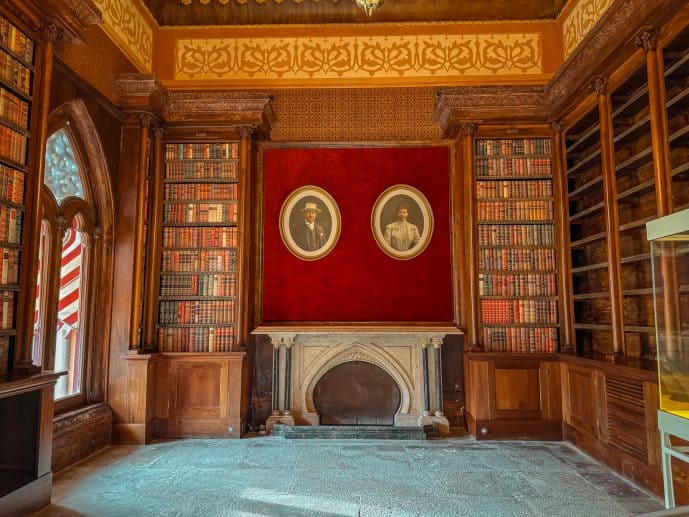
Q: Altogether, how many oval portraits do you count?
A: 2